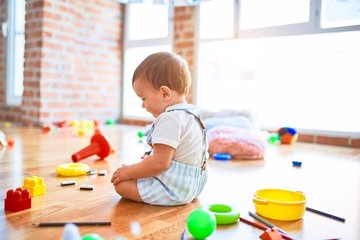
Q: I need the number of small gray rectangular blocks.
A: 4